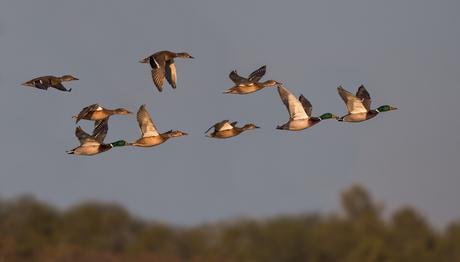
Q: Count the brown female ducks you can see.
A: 6